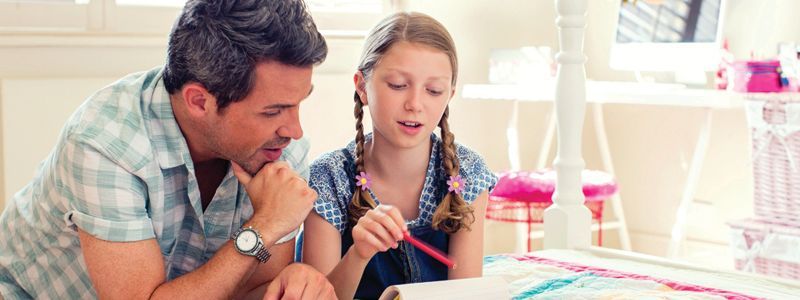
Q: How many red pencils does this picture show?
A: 1